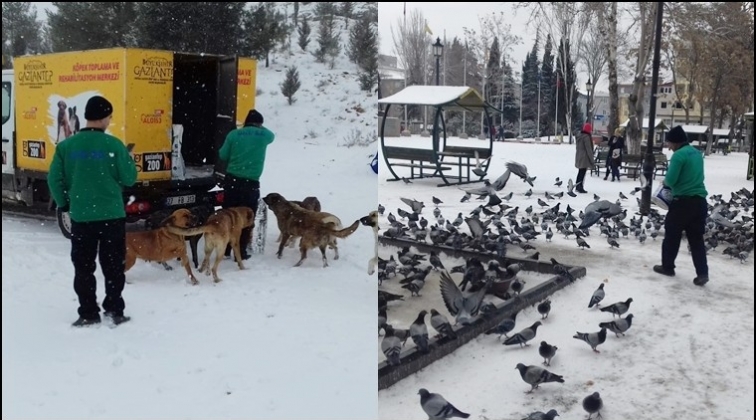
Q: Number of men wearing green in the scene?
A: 3